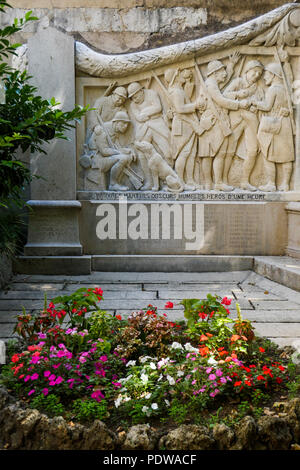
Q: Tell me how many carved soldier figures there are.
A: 7